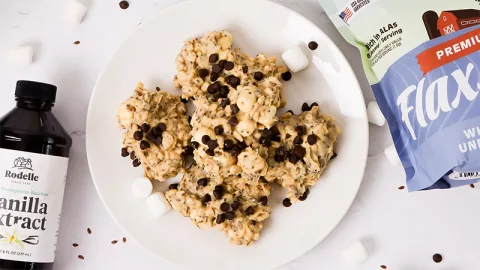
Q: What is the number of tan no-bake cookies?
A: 5